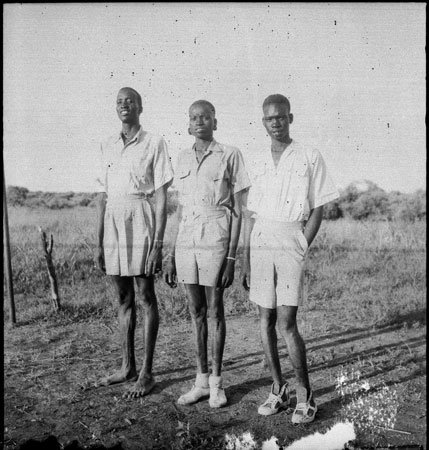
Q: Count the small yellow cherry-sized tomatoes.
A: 0